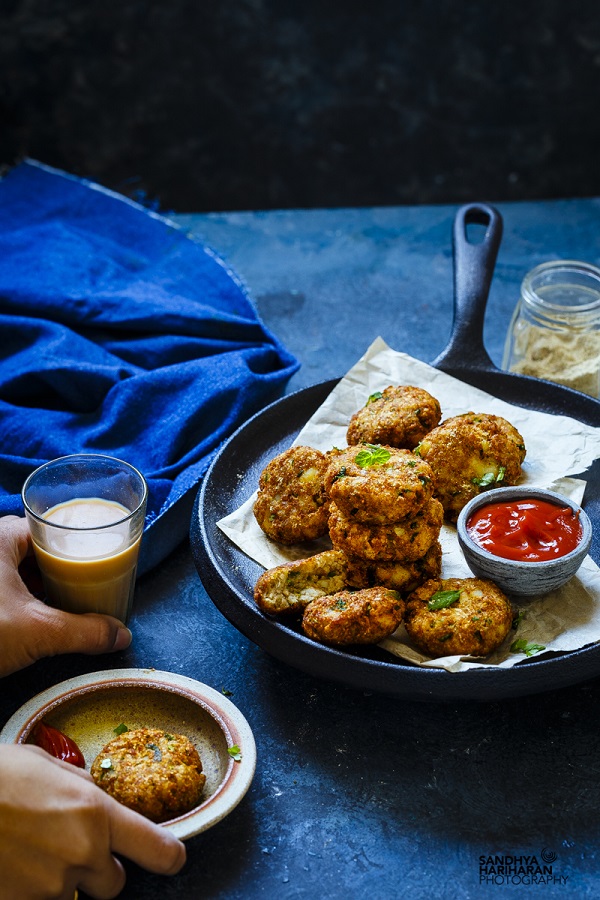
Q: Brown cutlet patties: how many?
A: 10